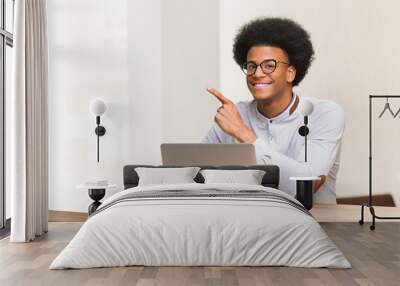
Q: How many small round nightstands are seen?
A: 2